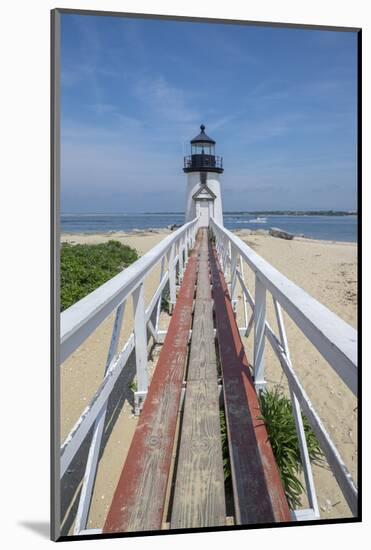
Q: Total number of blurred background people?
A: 0